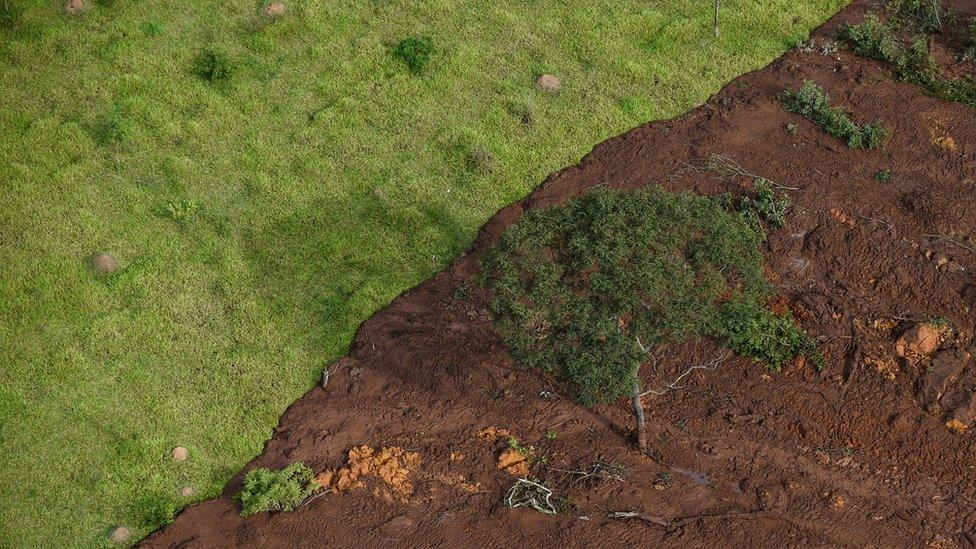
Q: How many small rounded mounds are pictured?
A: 7